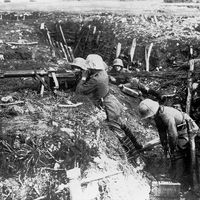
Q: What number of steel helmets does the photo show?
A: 4